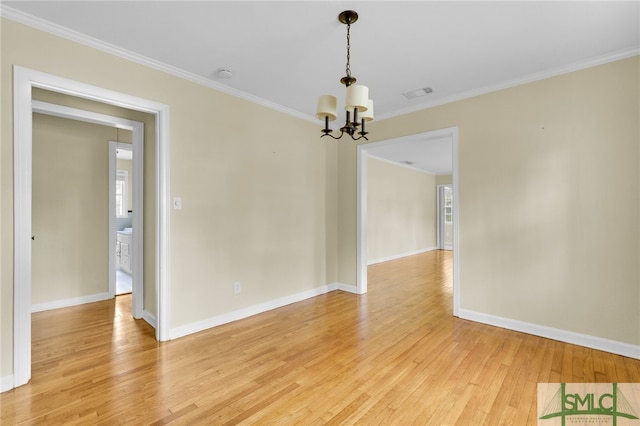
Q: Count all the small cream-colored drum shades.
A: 3